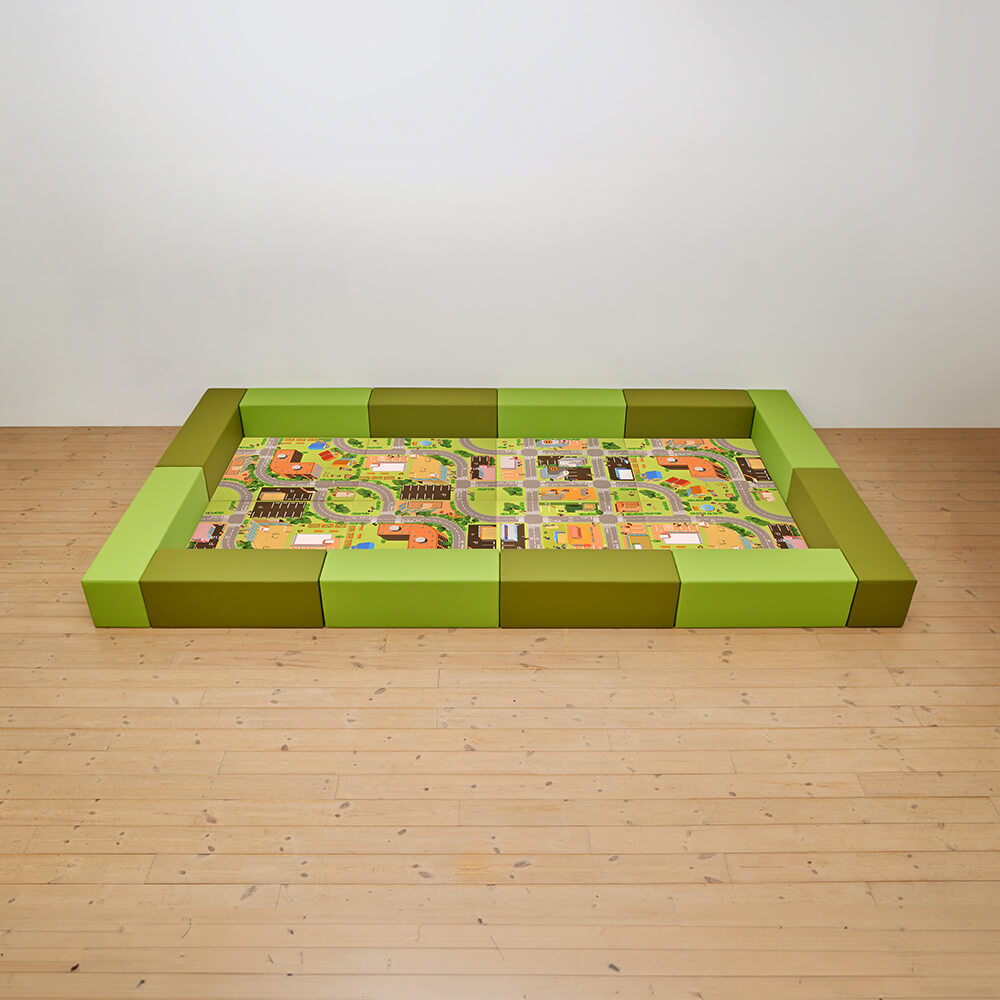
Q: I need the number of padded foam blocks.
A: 12